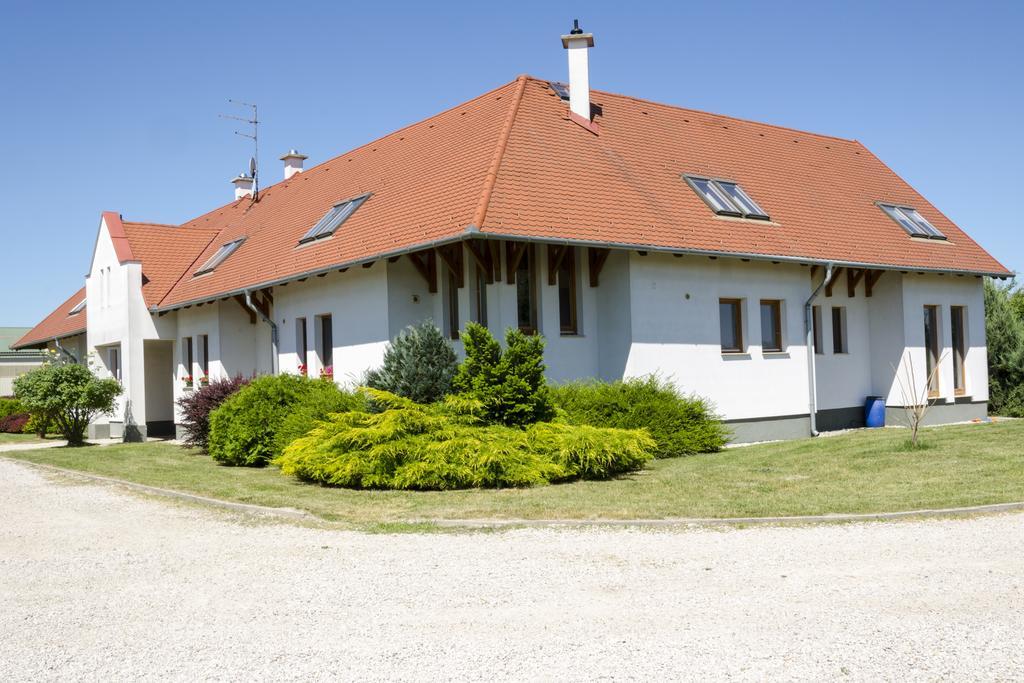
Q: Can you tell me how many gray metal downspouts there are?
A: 3